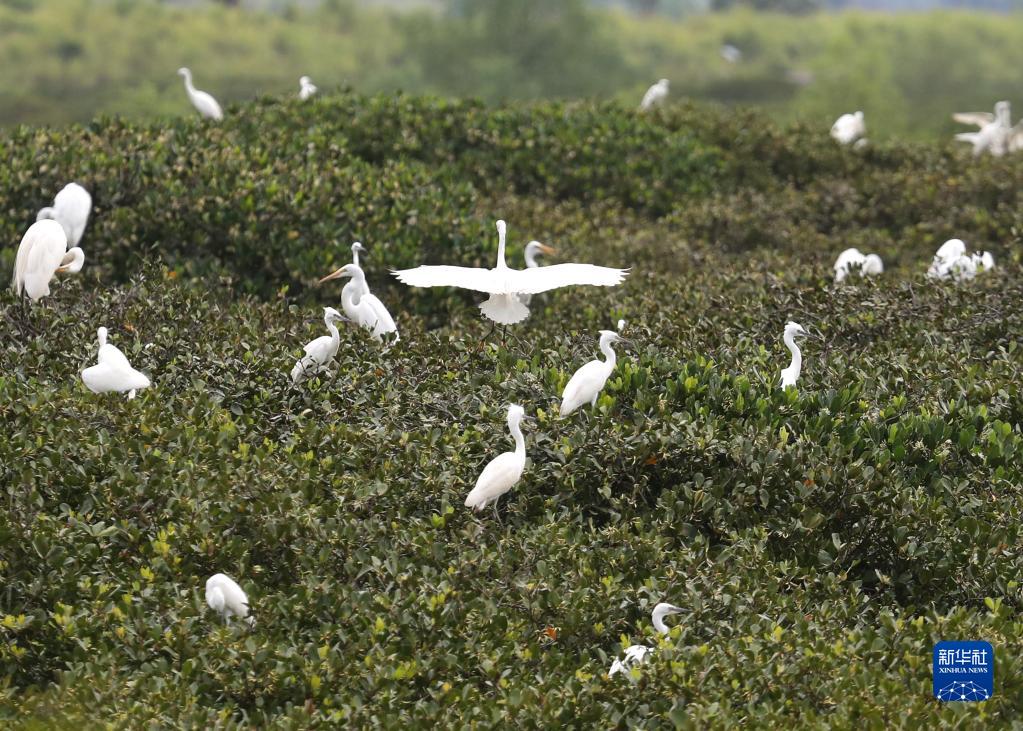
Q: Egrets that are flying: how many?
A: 1